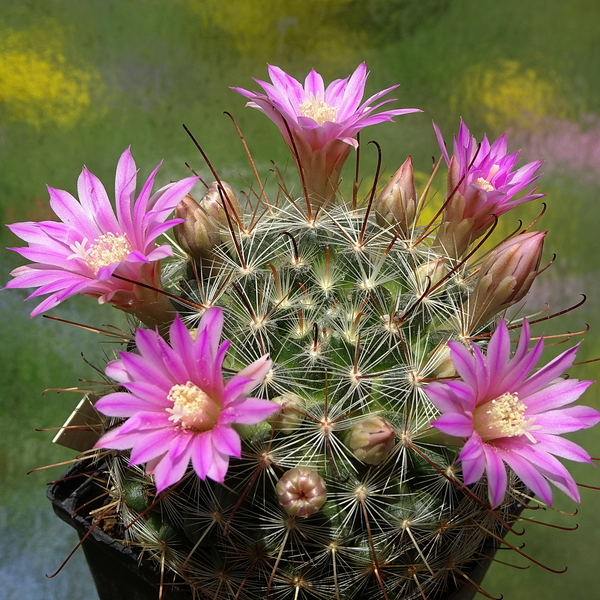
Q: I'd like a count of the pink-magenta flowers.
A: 5